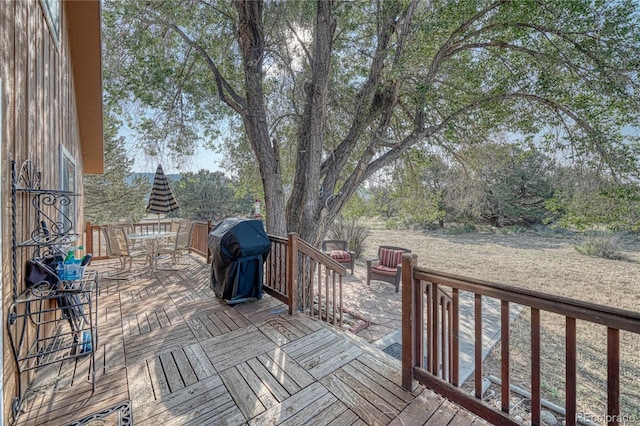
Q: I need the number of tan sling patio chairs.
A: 4